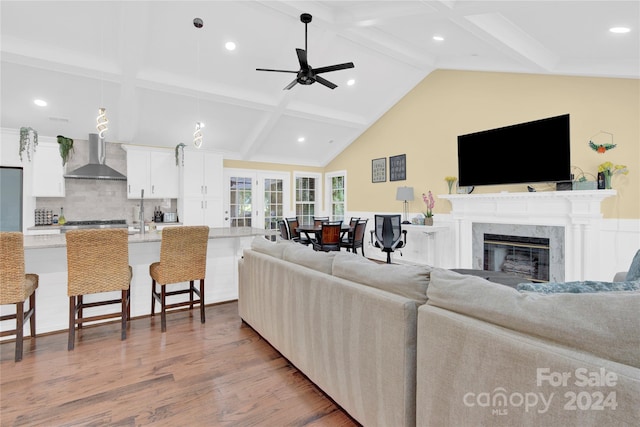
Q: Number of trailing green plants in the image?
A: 3